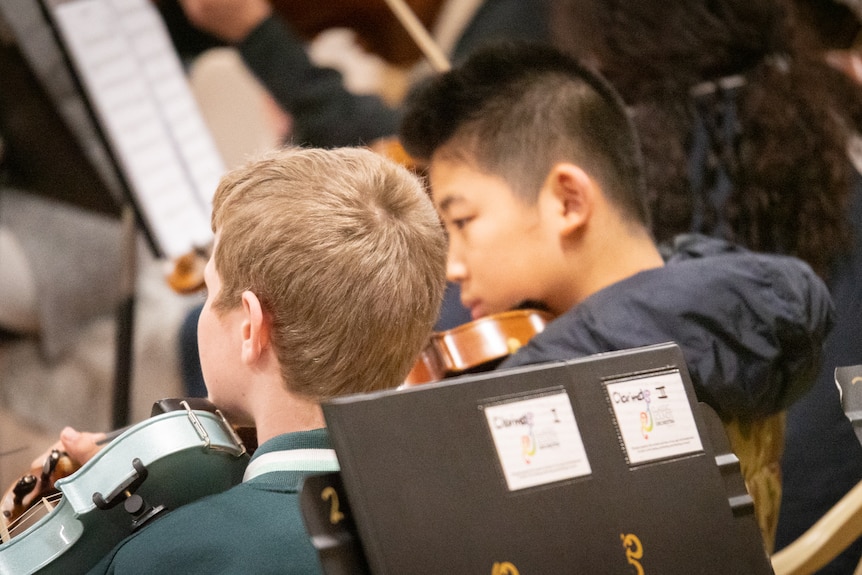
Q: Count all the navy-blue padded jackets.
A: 1